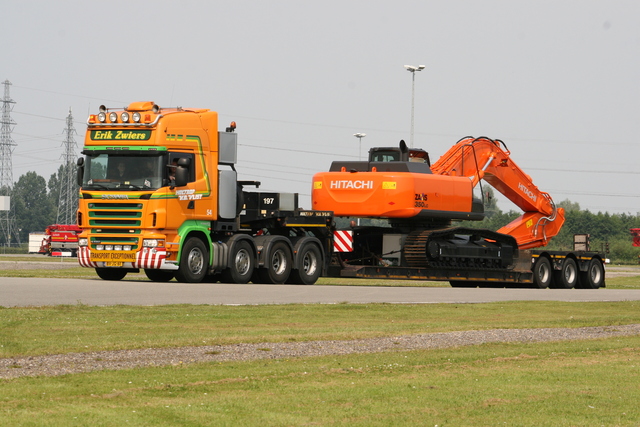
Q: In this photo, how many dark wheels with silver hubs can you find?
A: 7